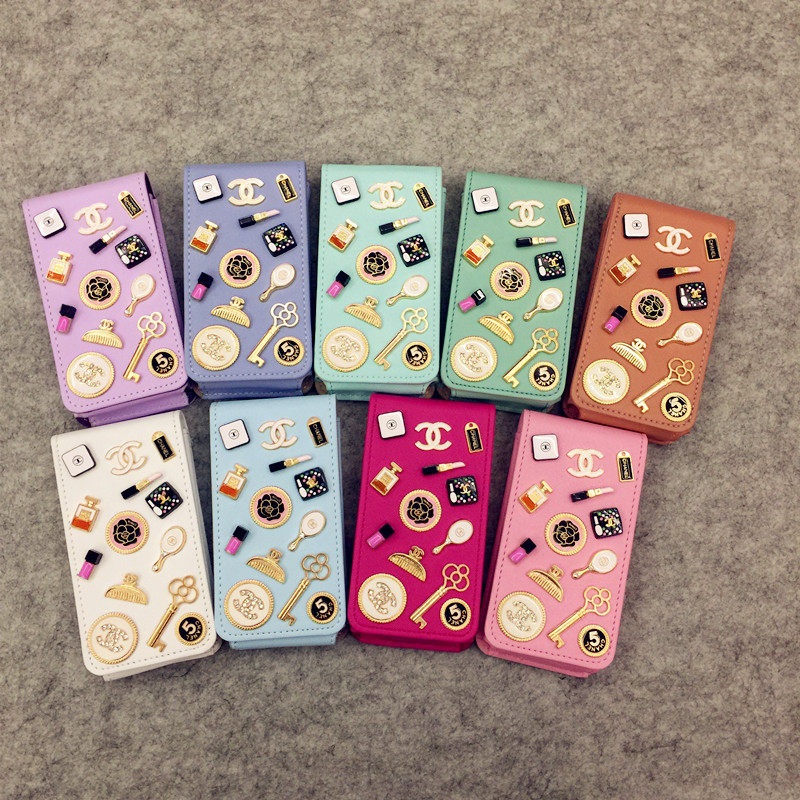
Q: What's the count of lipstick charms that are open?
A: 9